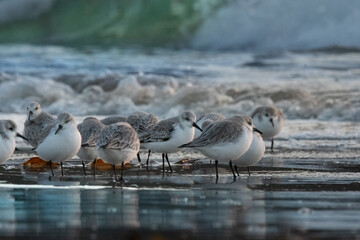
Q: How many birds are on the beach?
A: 12